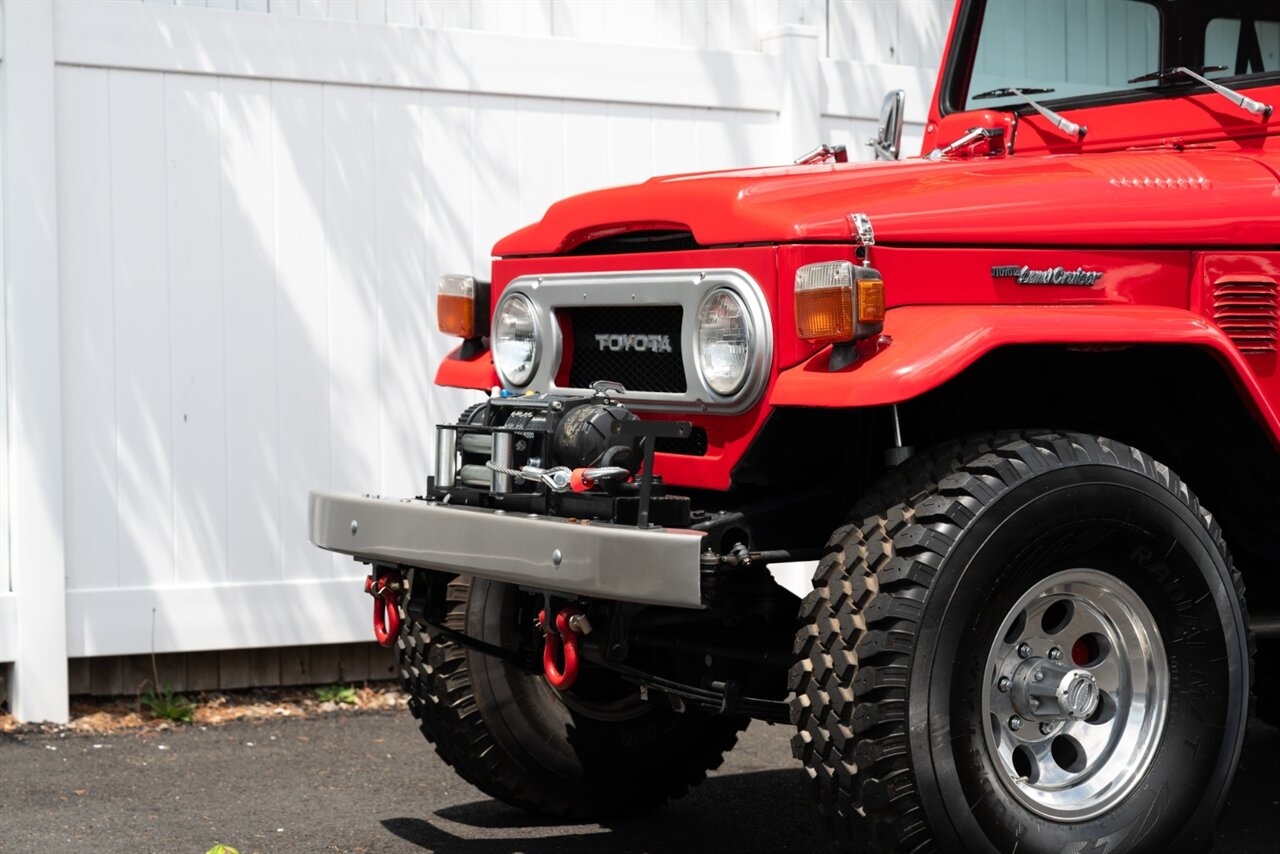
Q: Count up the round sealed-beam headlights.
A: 2